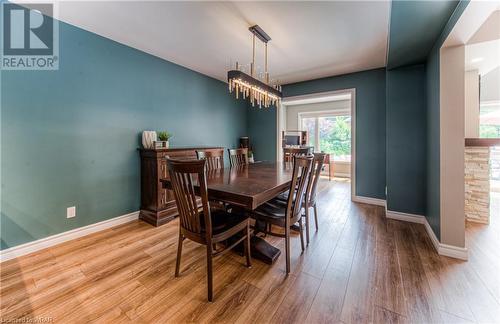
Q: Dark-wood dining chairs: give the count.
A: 6